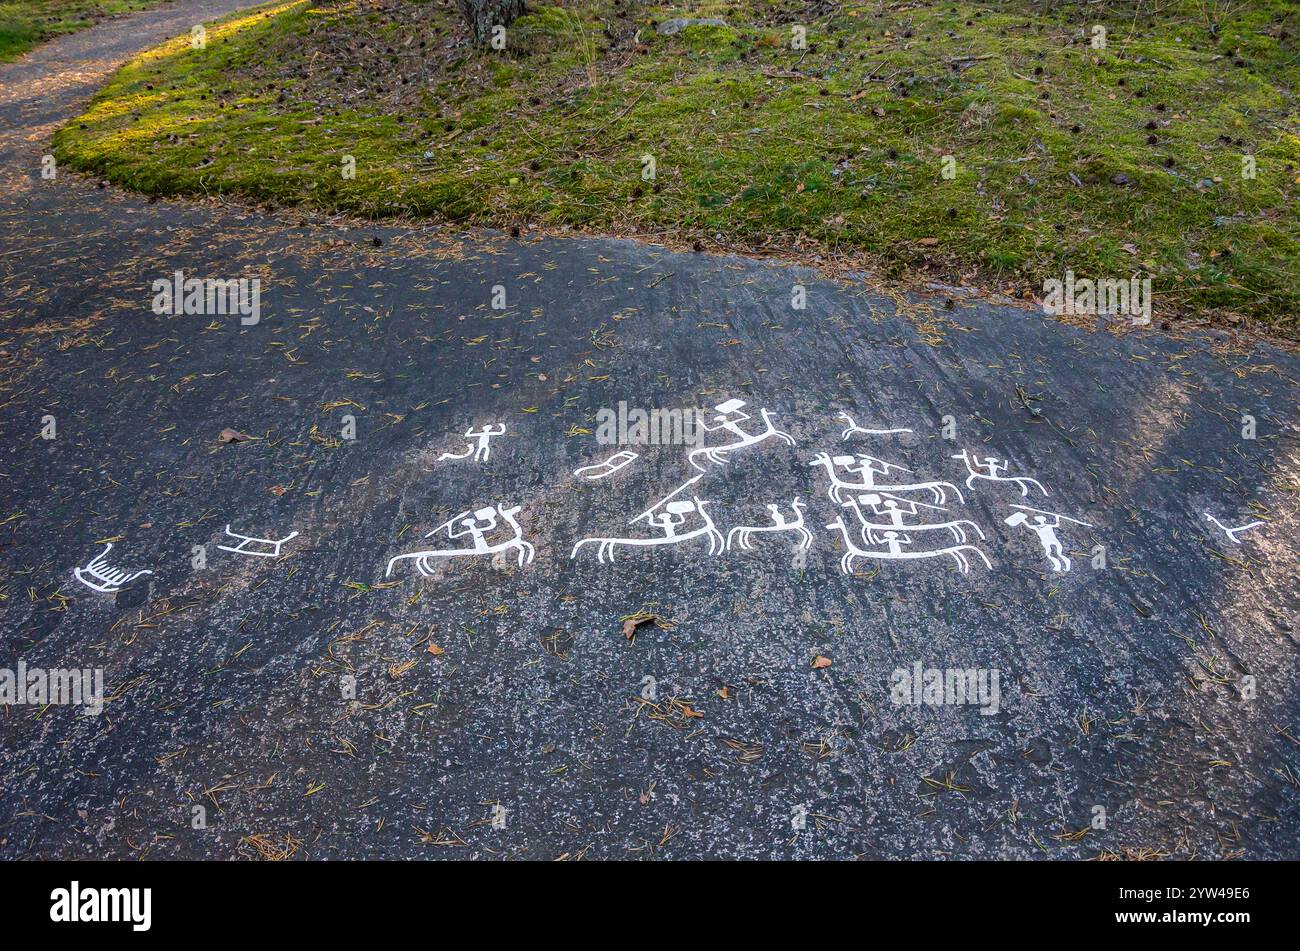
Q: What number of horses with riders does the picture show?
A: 8